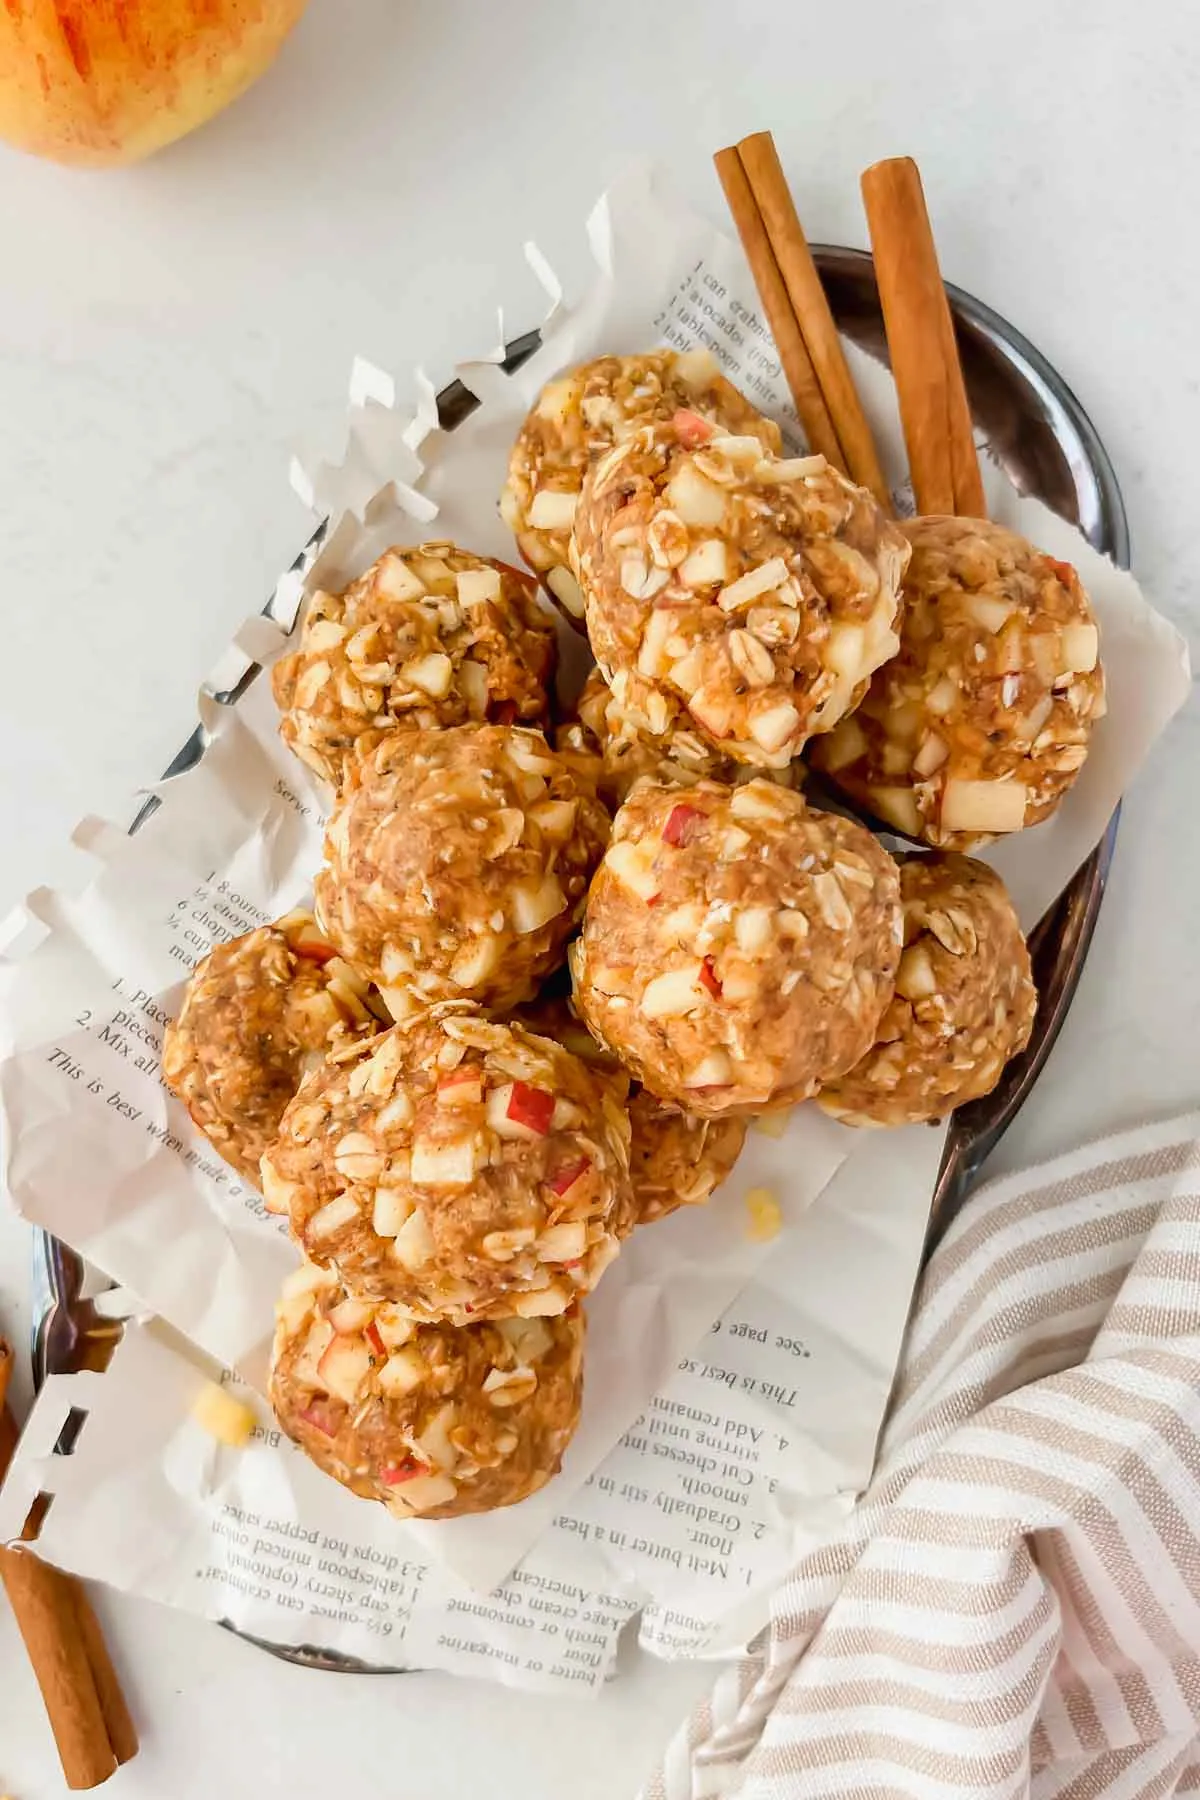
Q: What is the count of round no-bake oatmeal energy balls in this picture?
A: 12